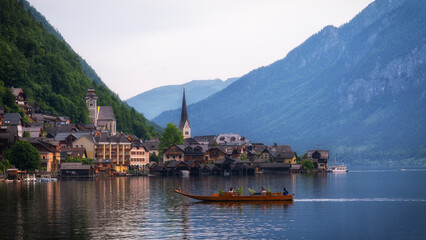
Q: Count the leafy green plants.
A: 4